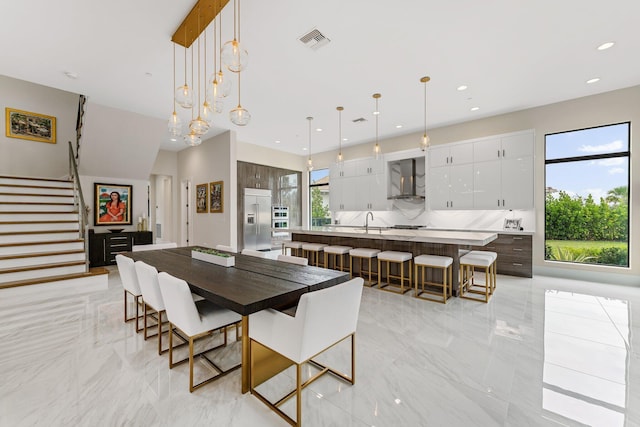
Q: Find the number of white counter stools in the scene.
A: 8